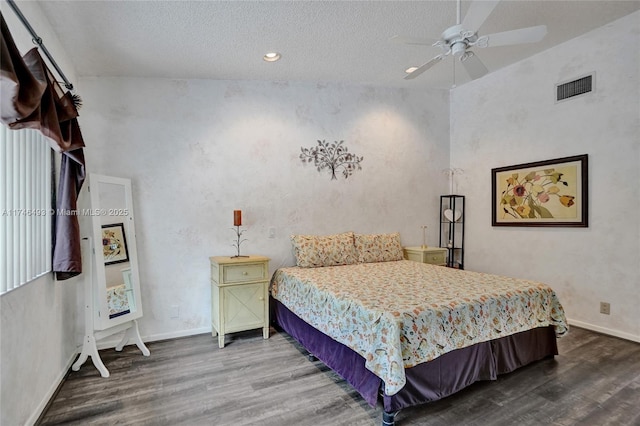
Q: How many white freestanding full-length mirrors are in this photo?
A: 1